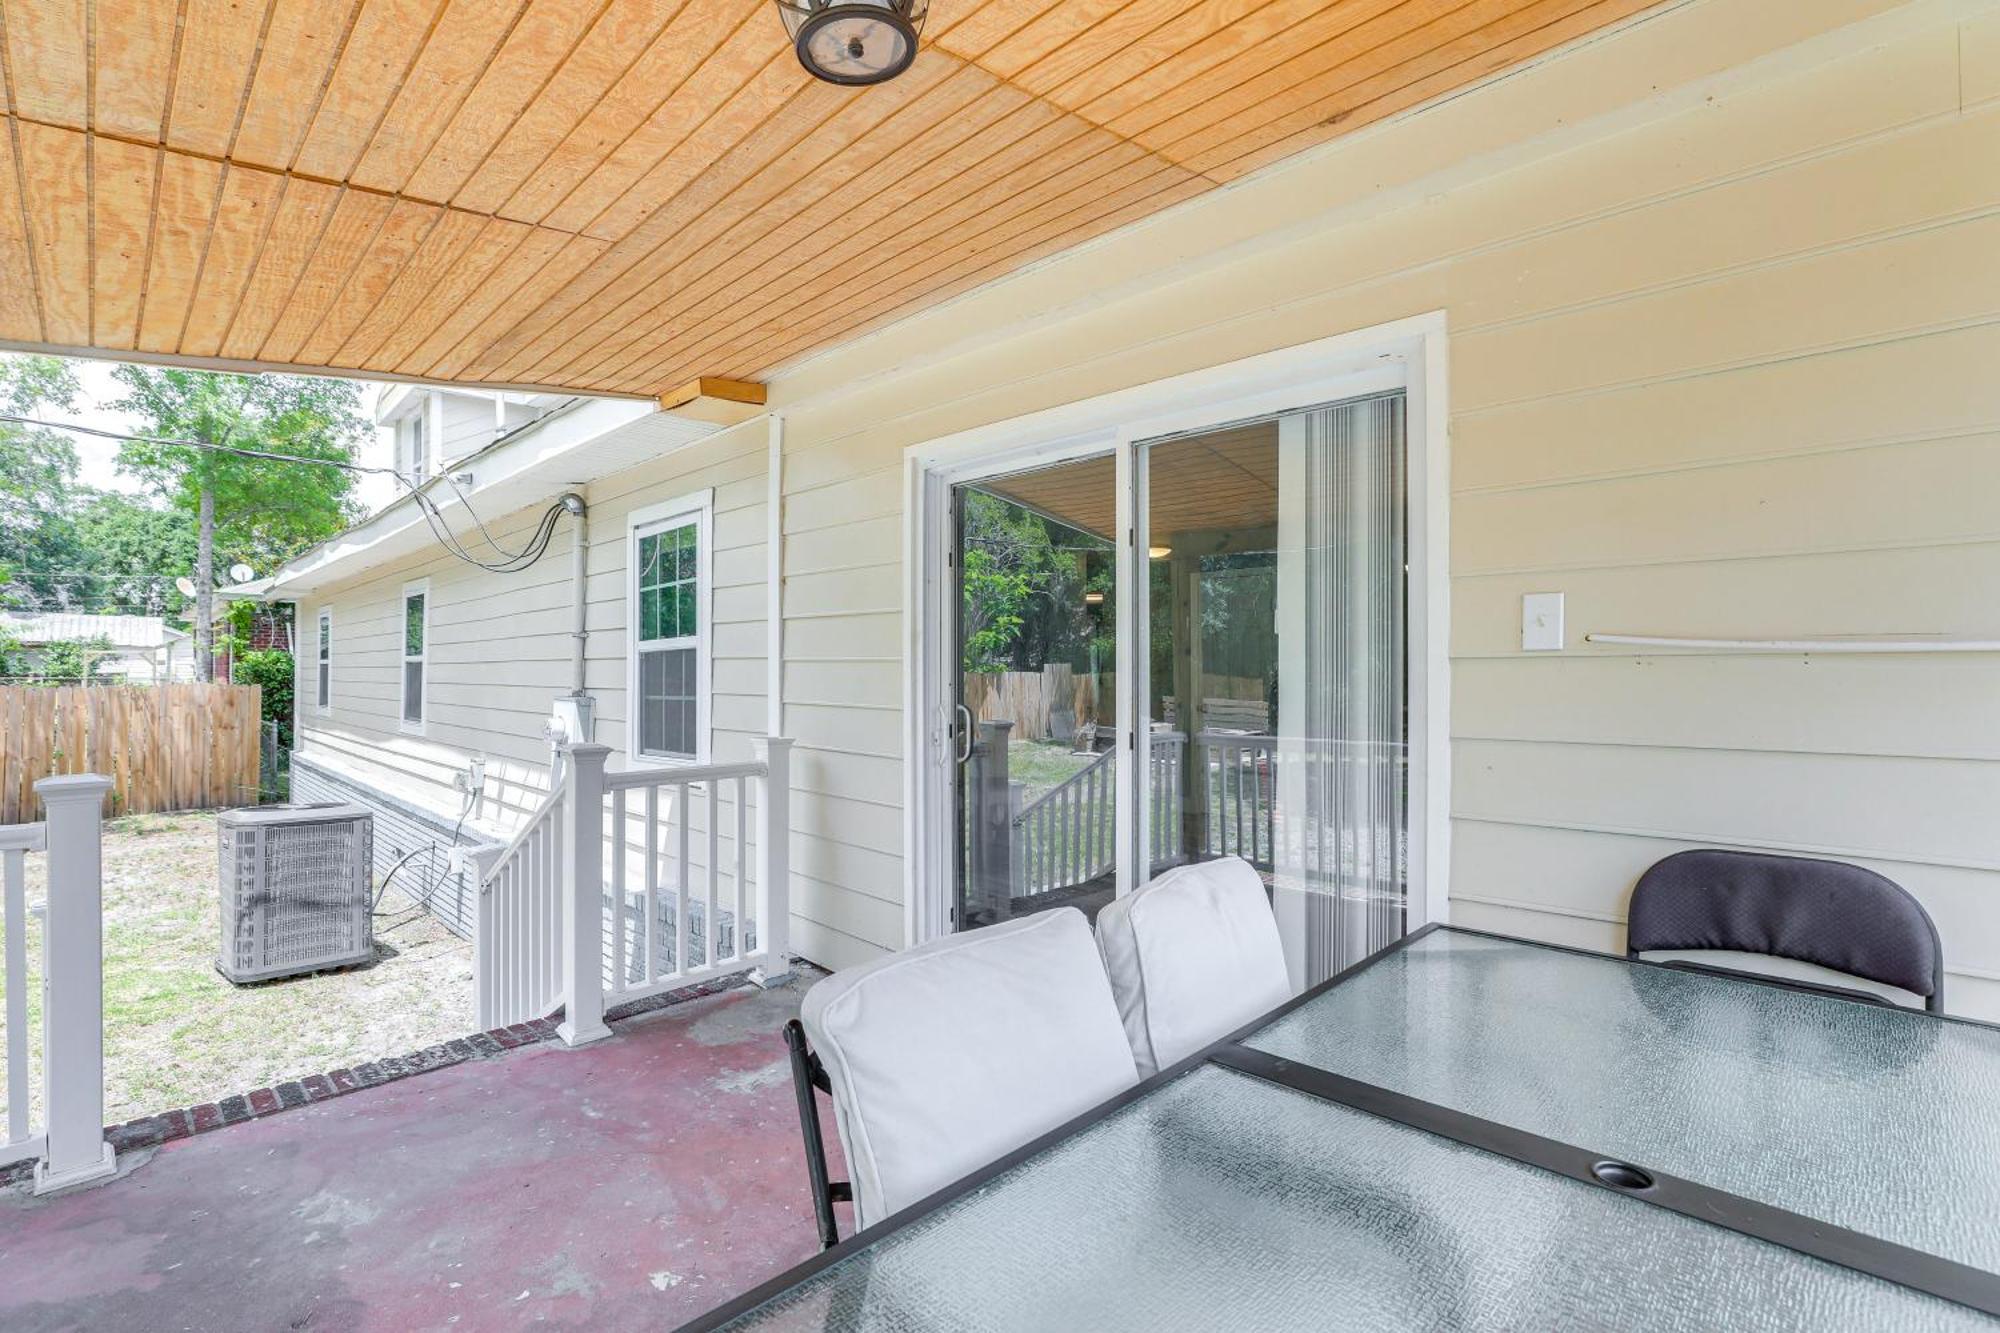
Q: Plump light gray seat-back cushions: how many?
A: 2